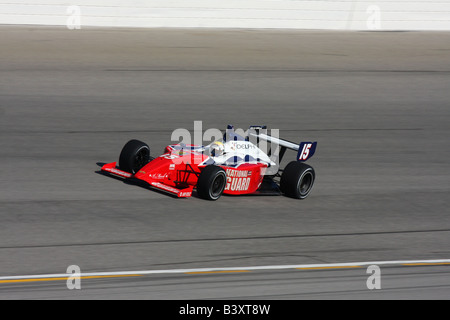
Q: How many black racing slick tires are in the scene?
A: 3